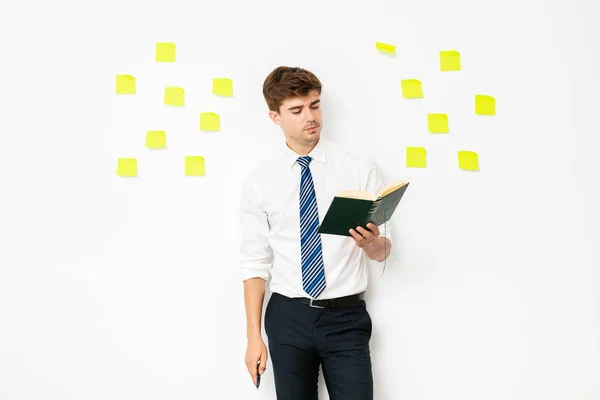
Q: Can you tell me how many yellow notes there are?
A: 15